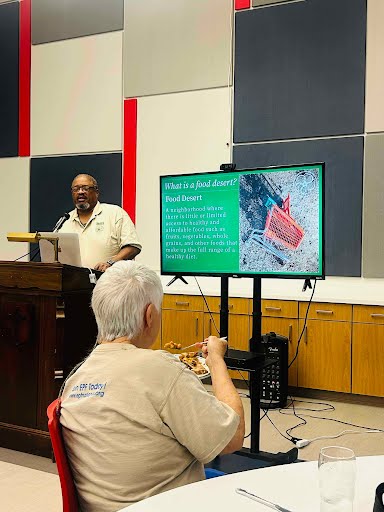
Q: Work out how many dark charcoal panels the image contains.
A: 4